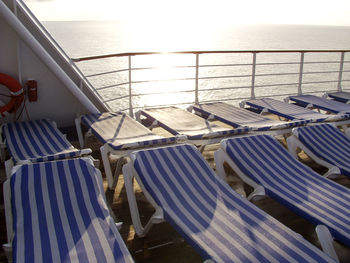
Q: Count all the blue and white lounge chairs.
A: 11